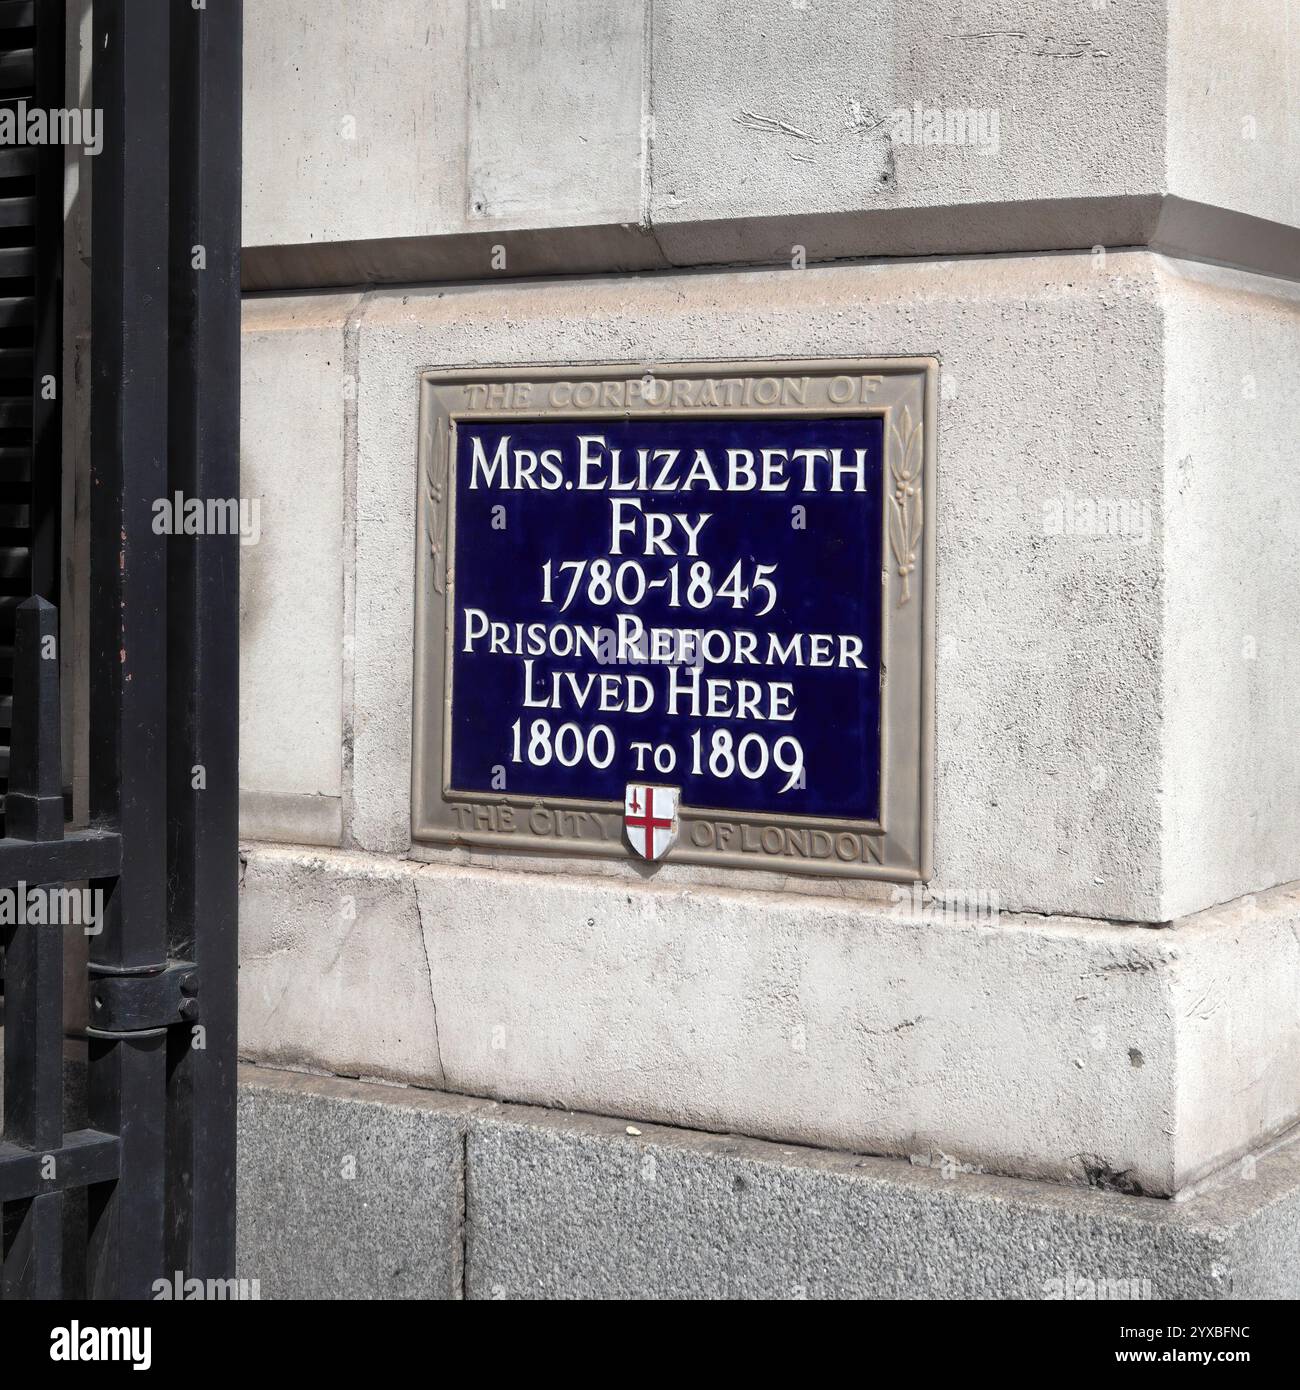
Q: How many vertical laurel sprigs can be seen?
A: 2